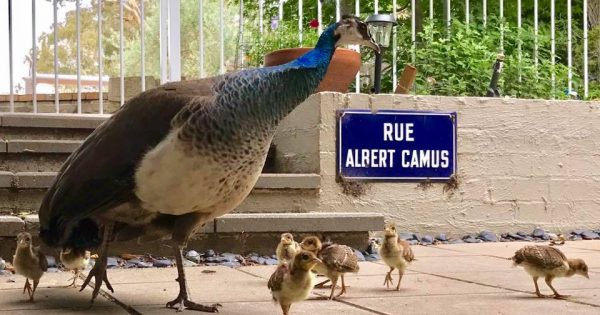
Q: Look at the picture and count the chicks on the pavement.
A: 7